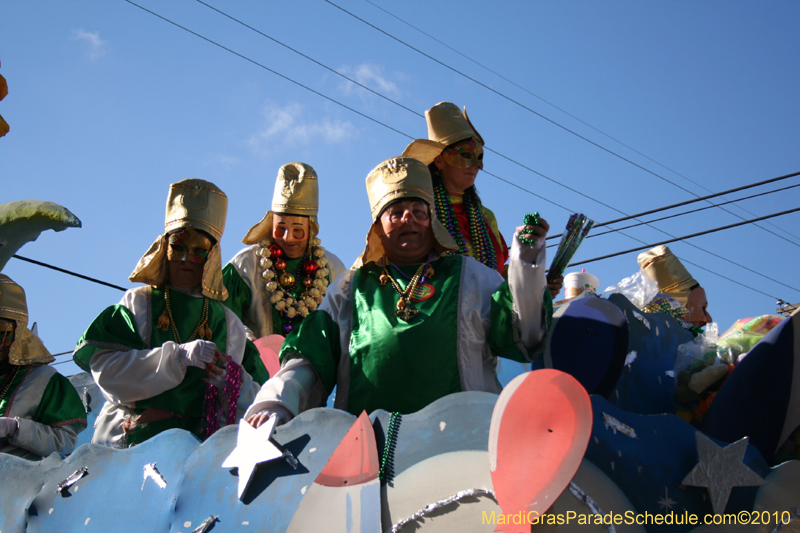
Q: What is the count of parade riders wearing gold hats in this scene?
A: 6